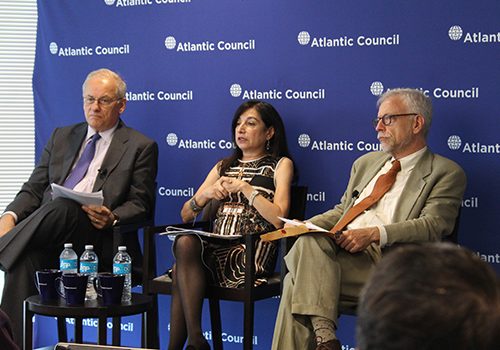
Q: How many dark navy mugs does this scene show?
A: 3